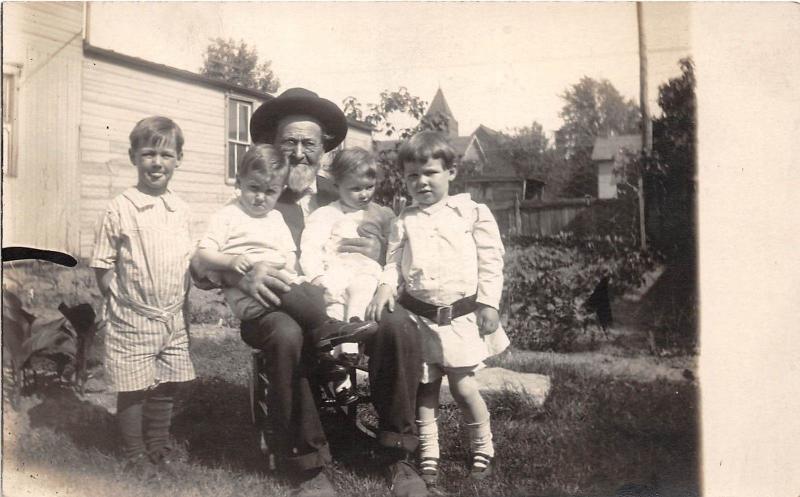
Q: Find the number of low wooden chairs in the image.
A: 1